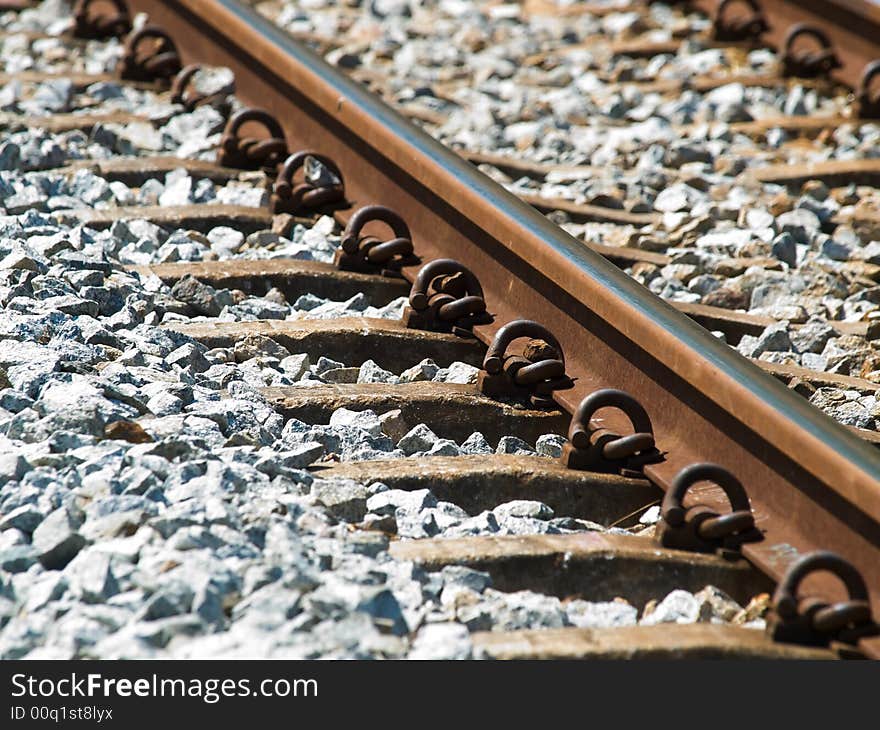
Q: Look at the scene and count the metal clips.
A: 14